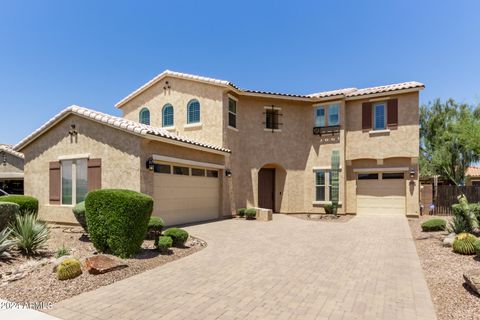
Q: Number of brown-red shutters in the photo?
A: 4